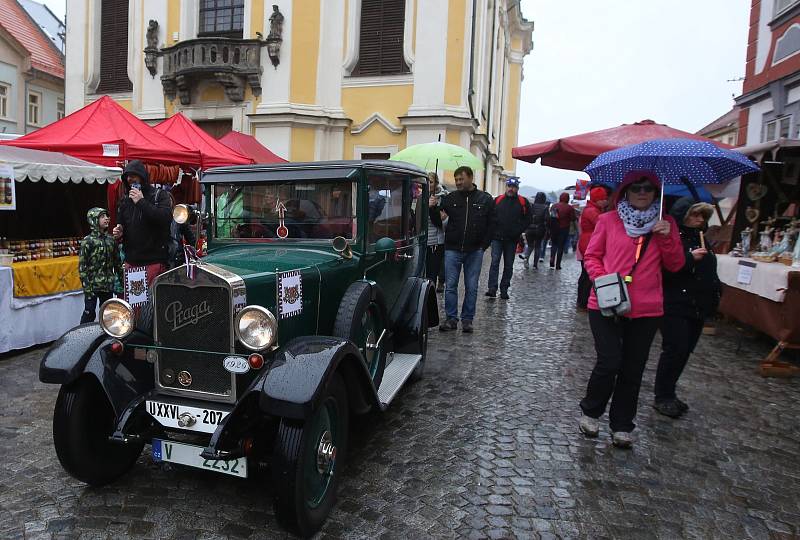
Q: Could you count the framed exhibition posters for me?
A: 0